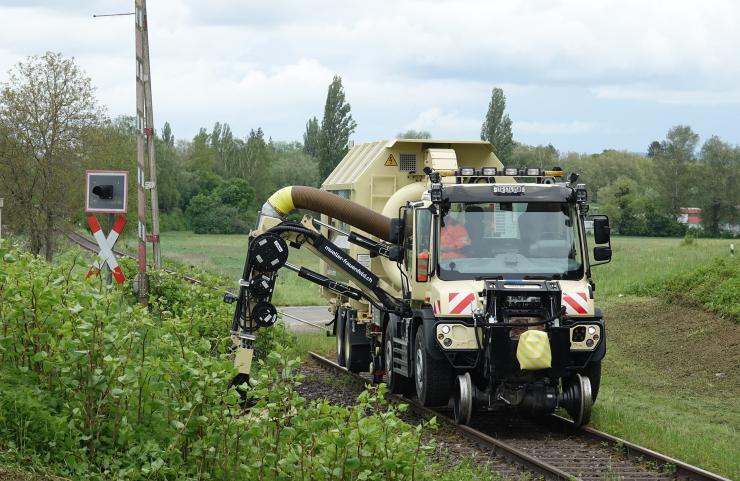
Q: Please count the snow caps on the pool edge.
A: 0